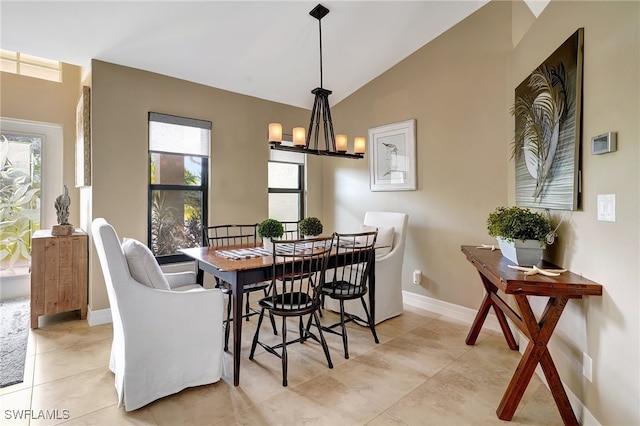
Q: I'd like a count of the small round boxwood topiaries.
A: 2